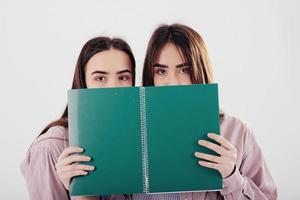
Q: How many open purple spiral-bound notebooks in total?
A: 0